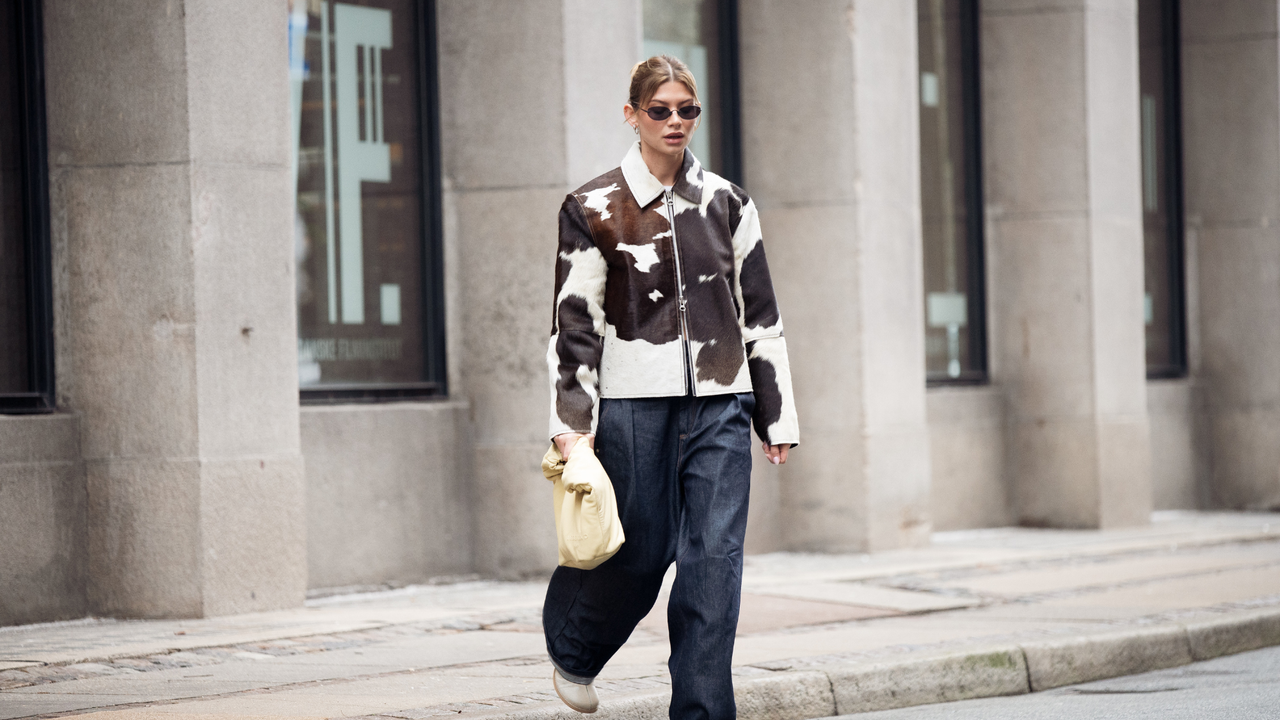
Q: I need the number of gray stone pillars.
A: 5